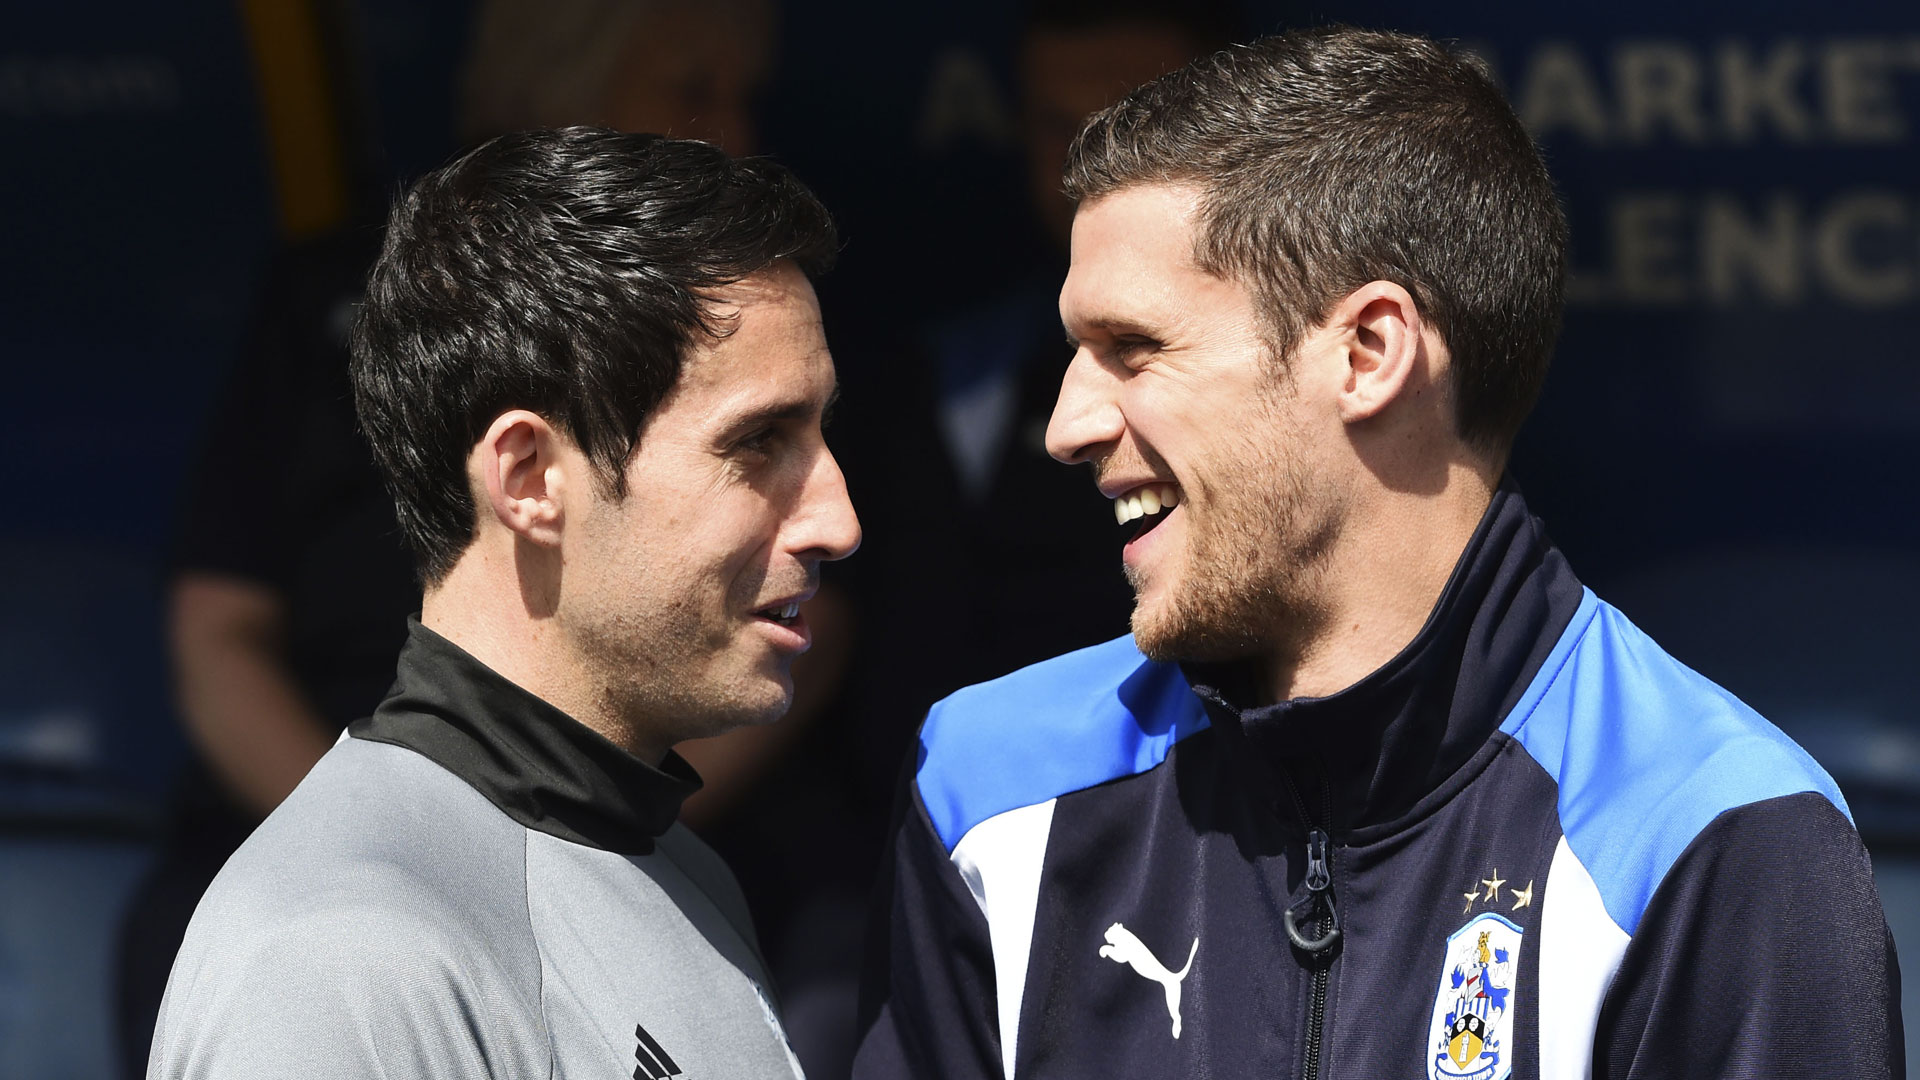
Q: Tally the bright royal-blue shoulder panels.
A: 2